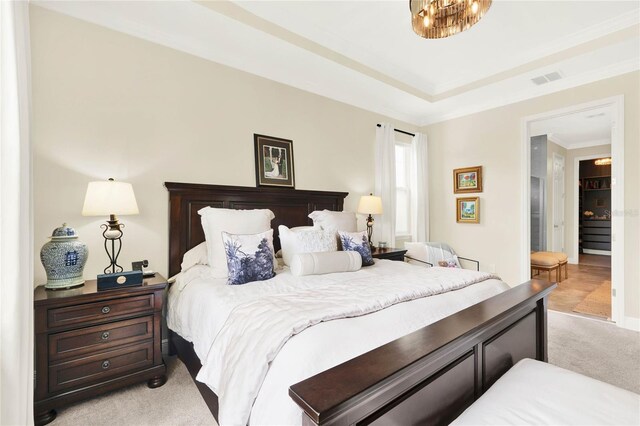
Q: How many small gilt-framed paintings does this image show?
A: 2